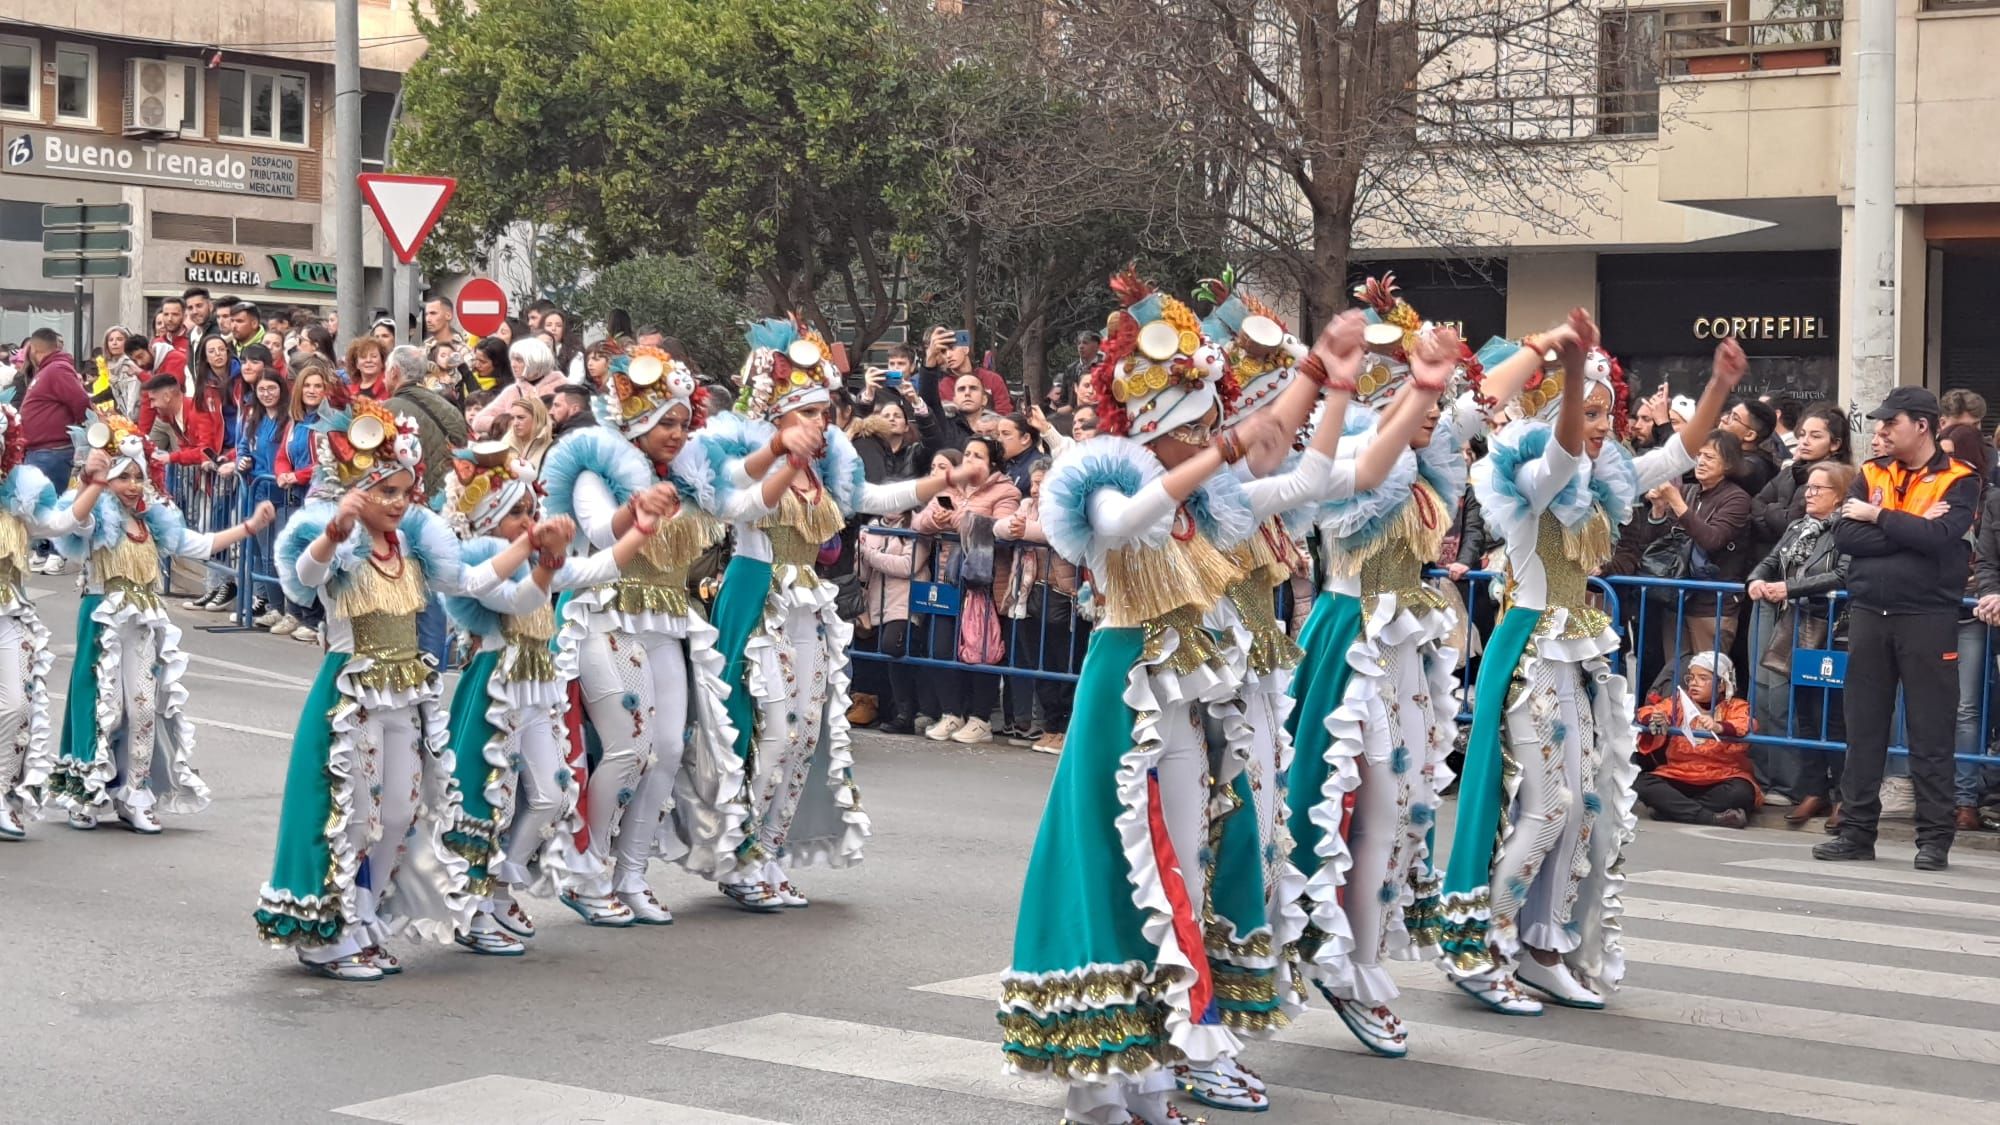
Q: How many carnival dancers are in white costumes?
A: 10